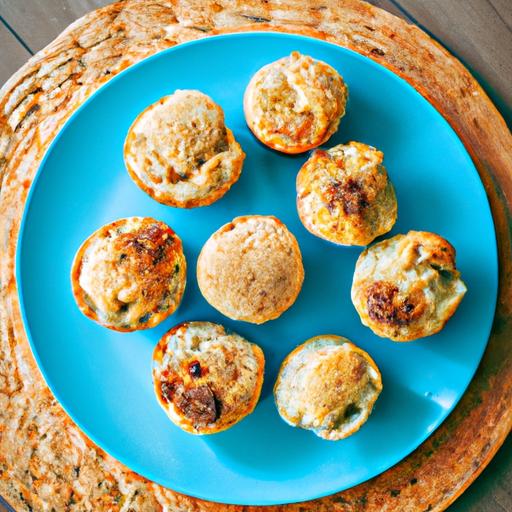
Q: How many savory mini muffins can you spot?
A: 8